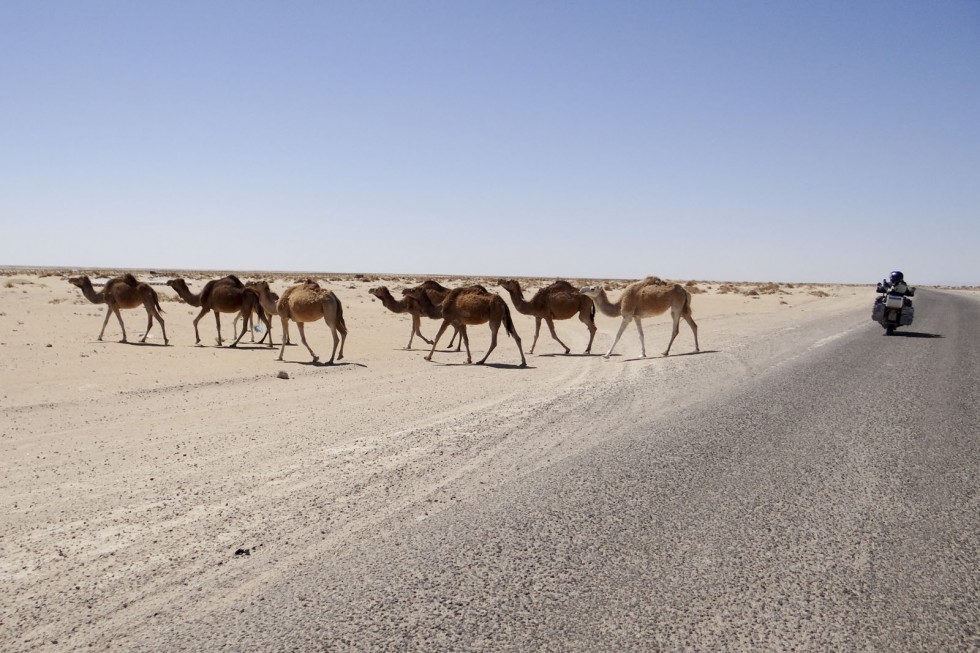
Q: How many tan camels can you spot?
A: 2